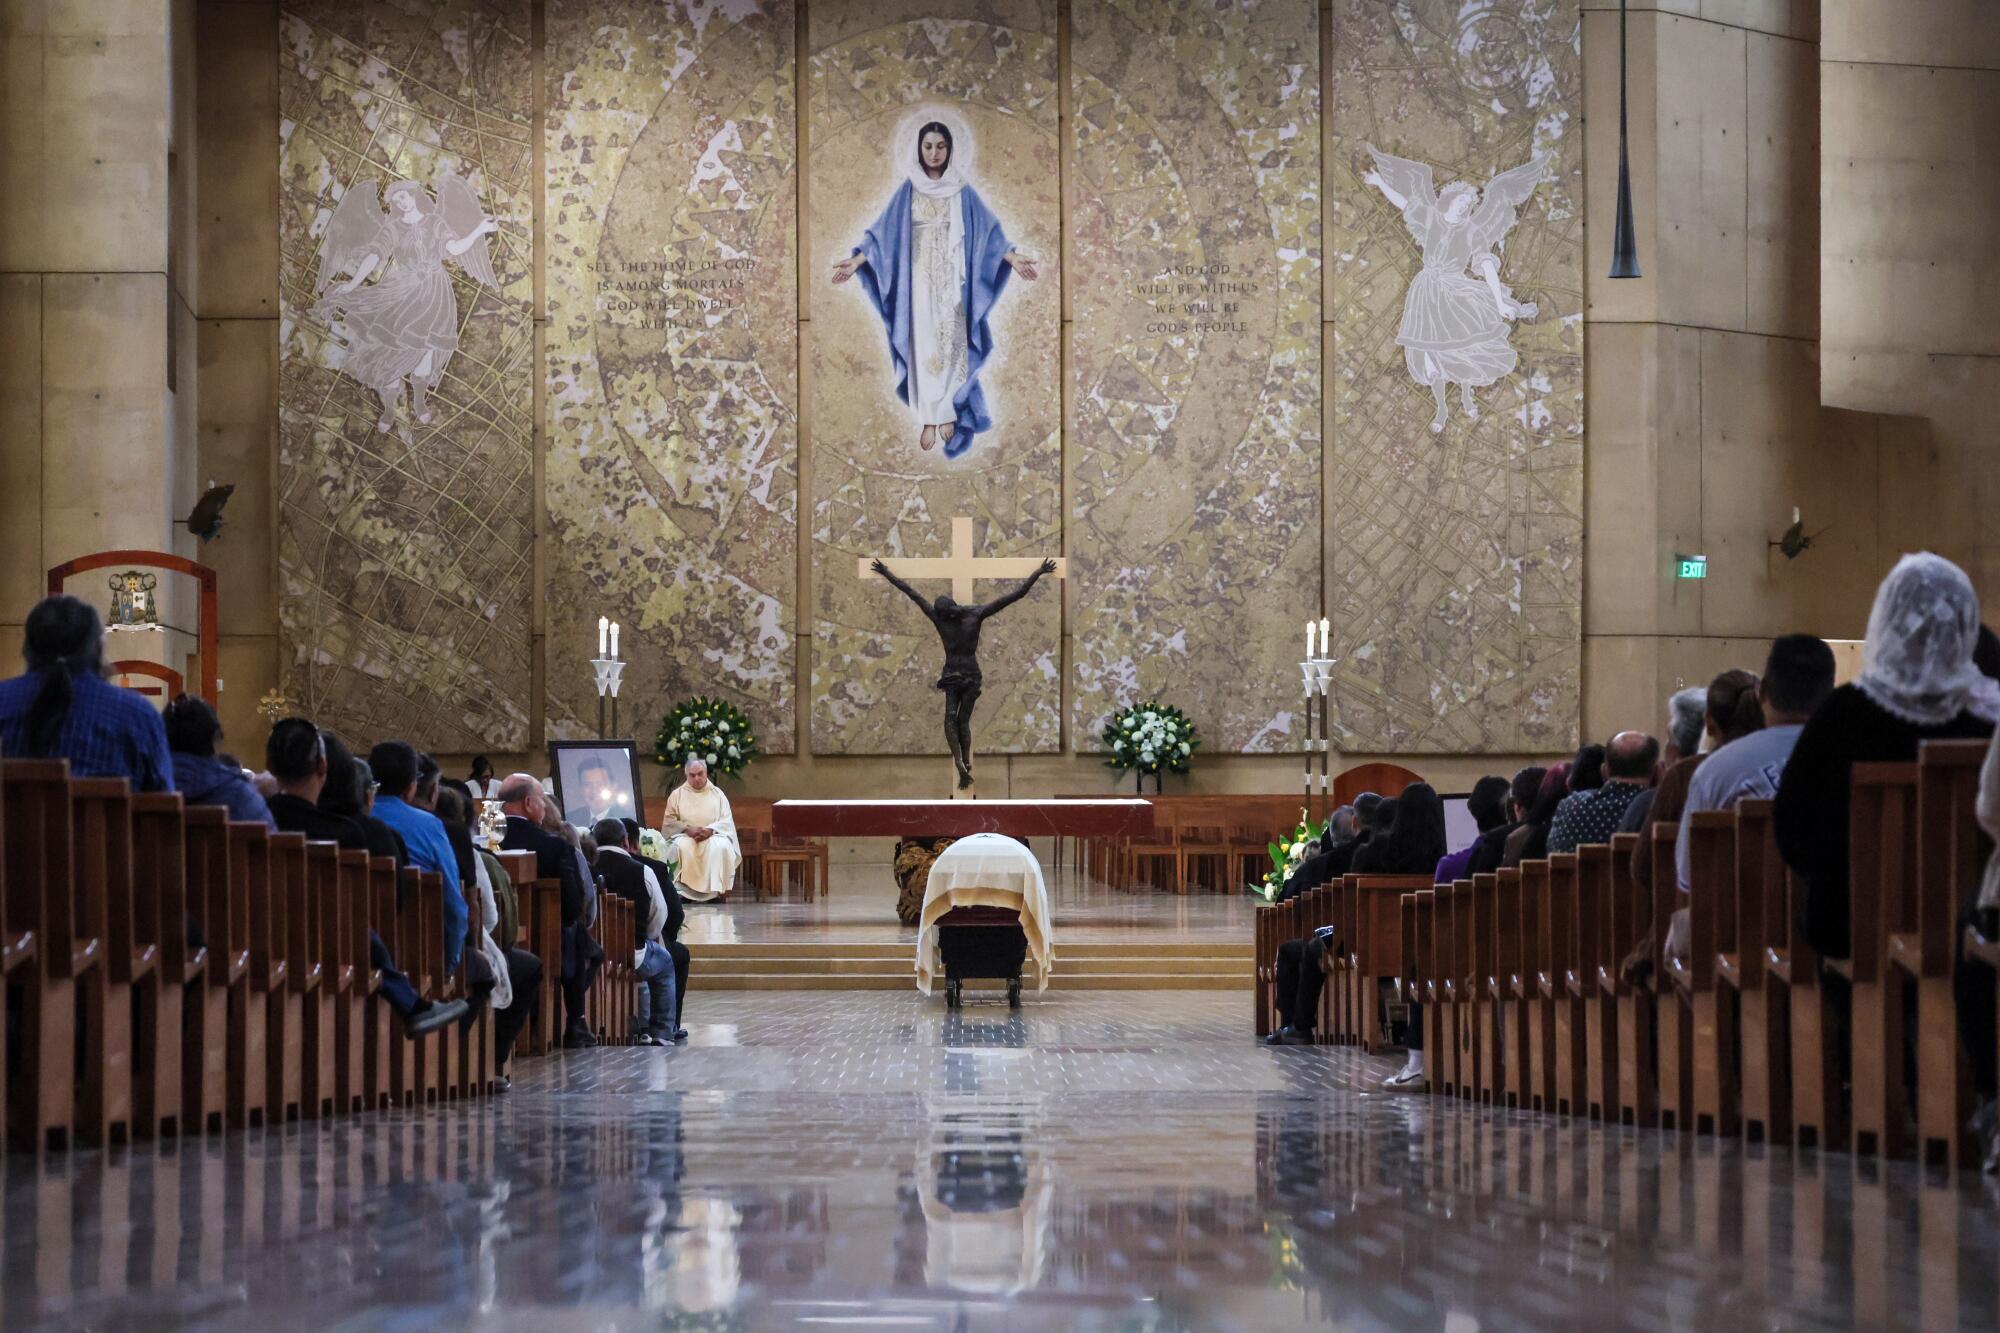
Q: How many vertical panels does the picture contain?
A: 5